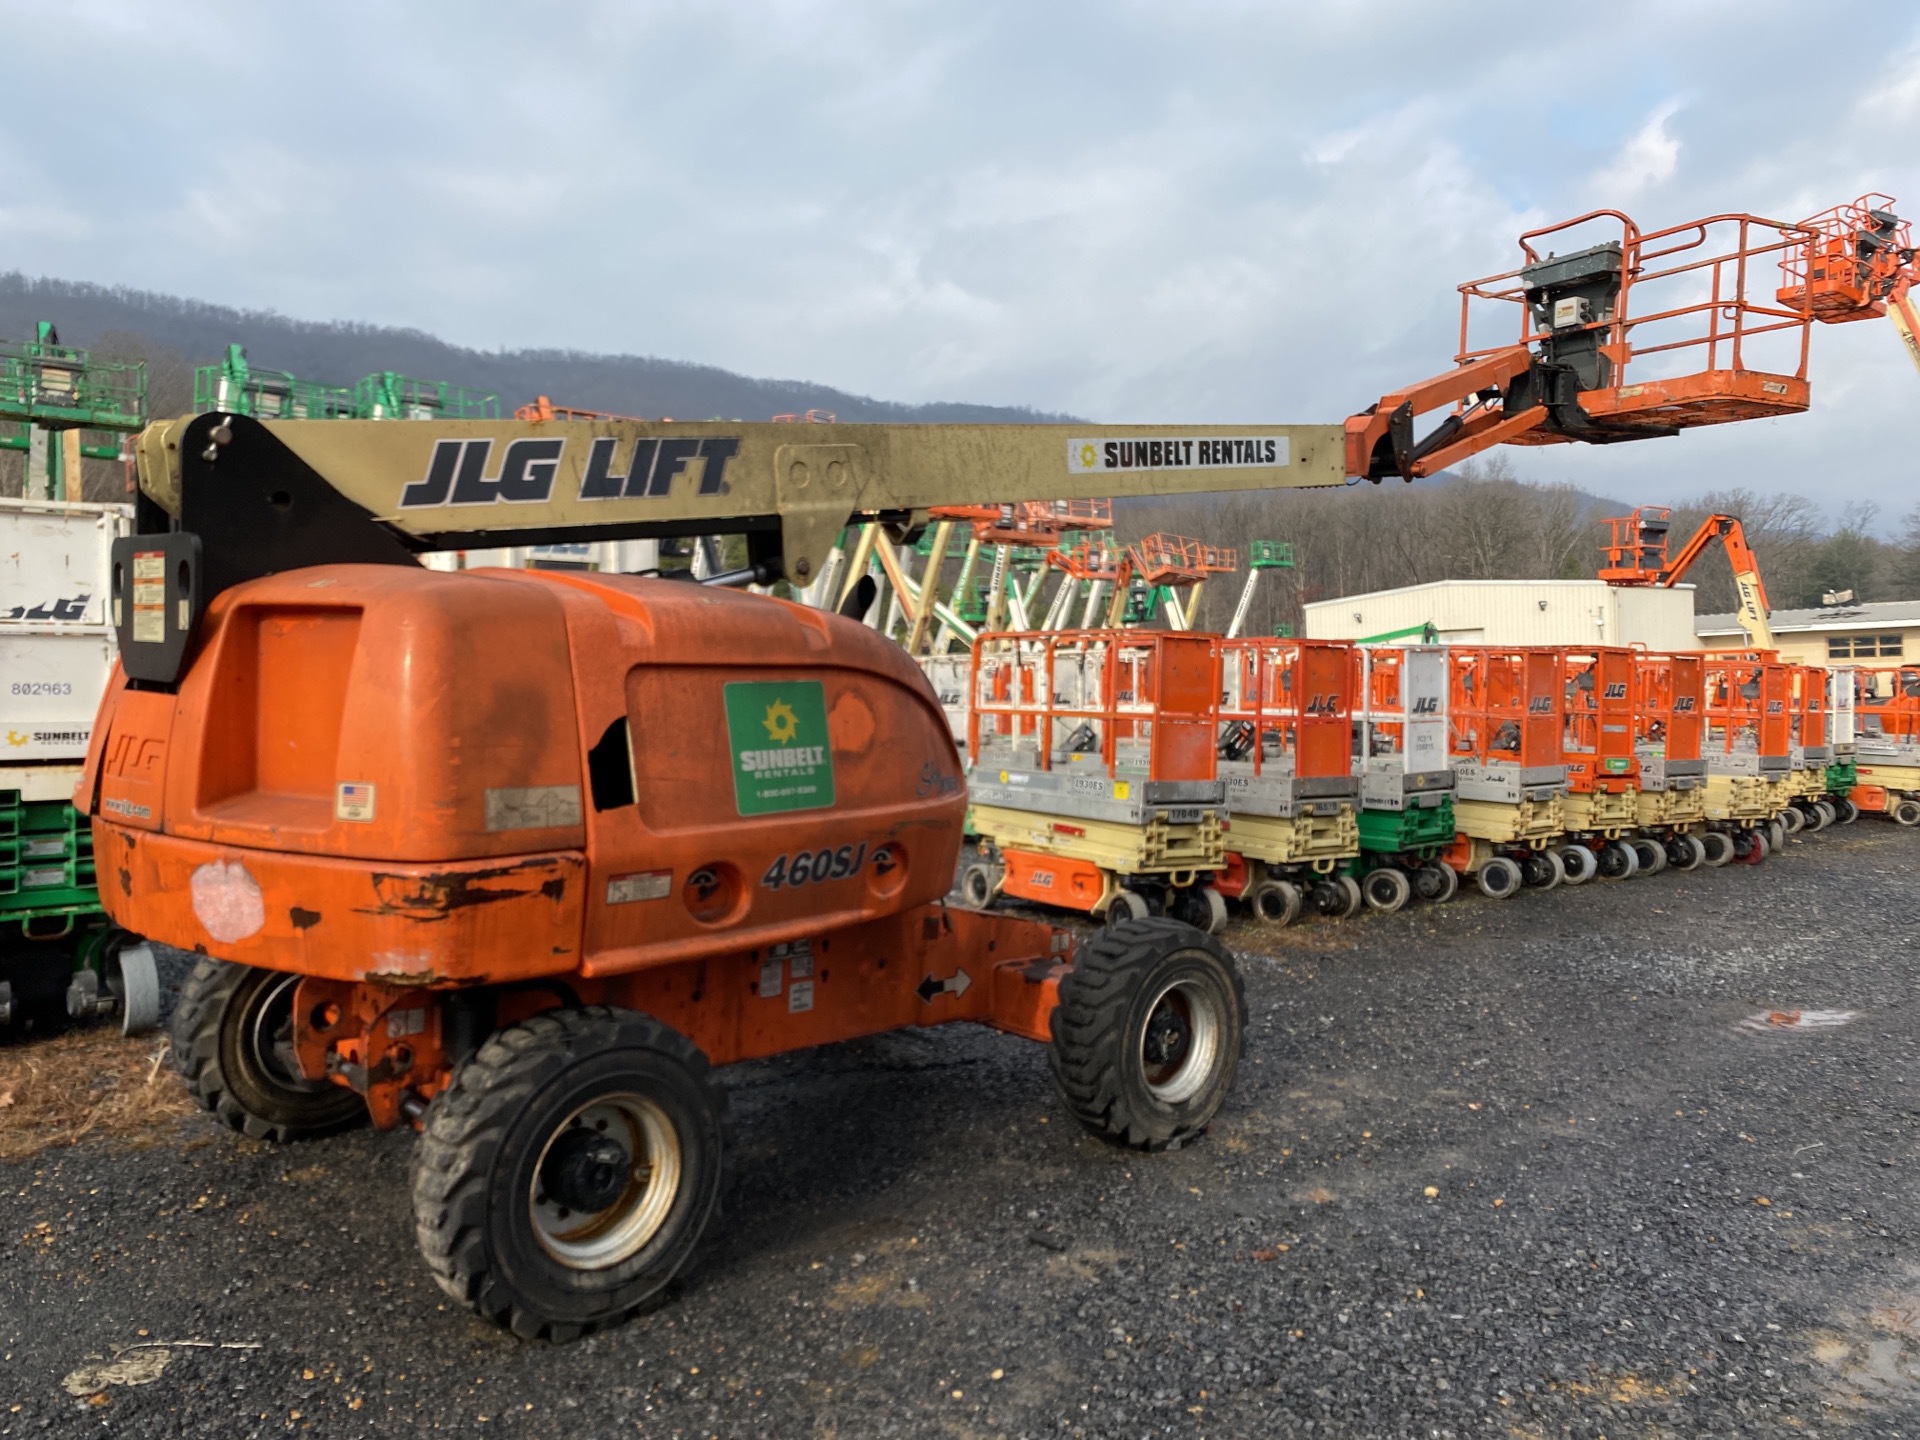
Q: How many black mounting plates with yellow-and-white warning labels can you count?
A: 1